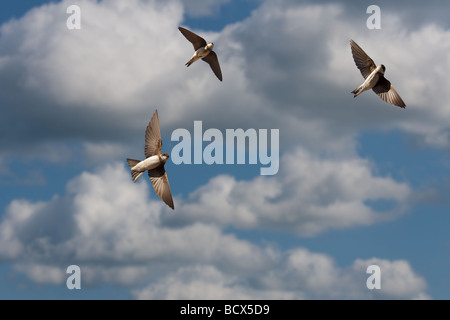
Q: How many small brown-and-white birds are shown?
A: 3